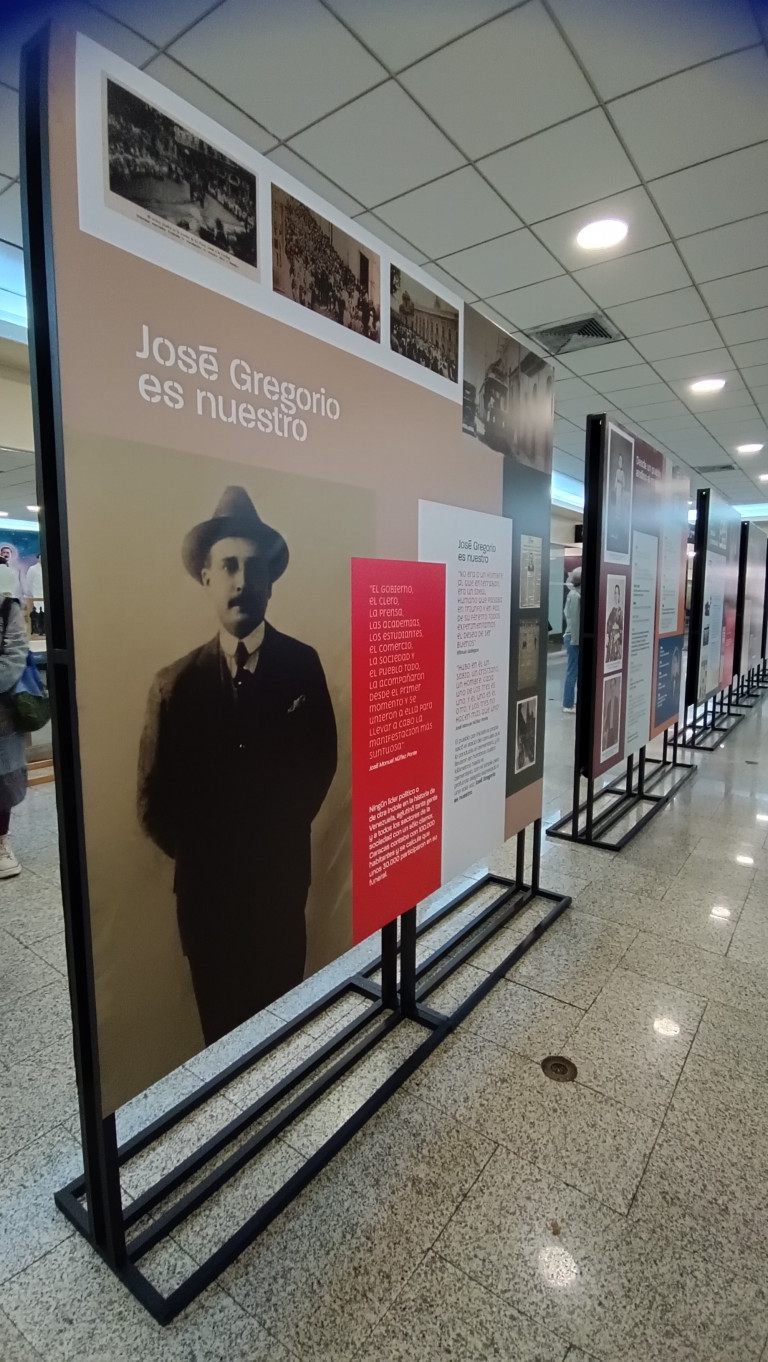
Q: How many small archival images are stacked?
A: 3